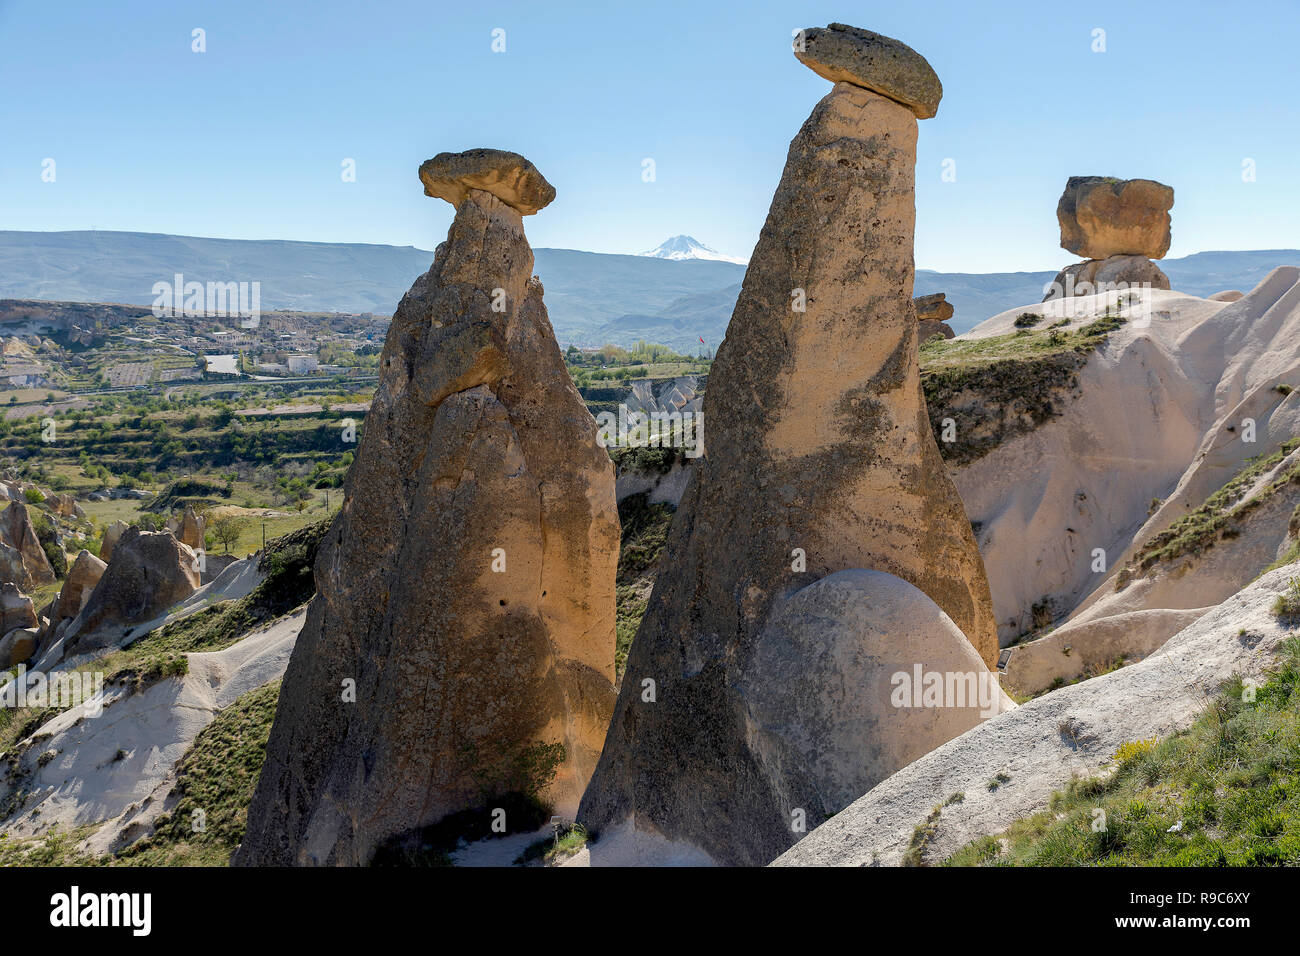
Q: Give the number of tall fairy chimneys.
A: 2